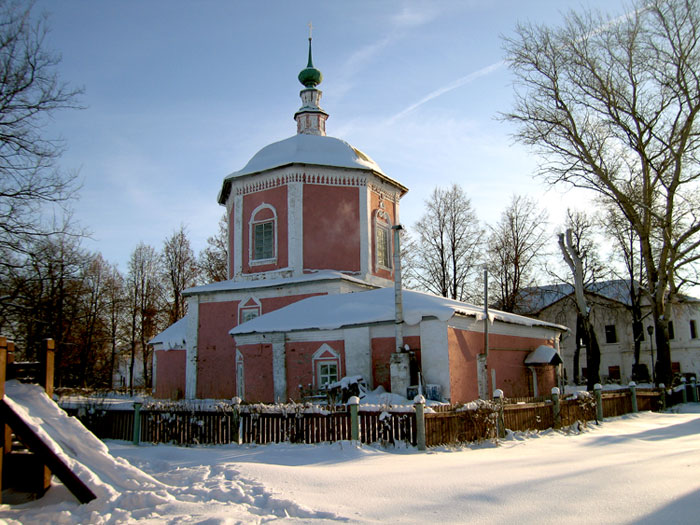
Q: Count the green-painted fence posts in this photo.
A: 11